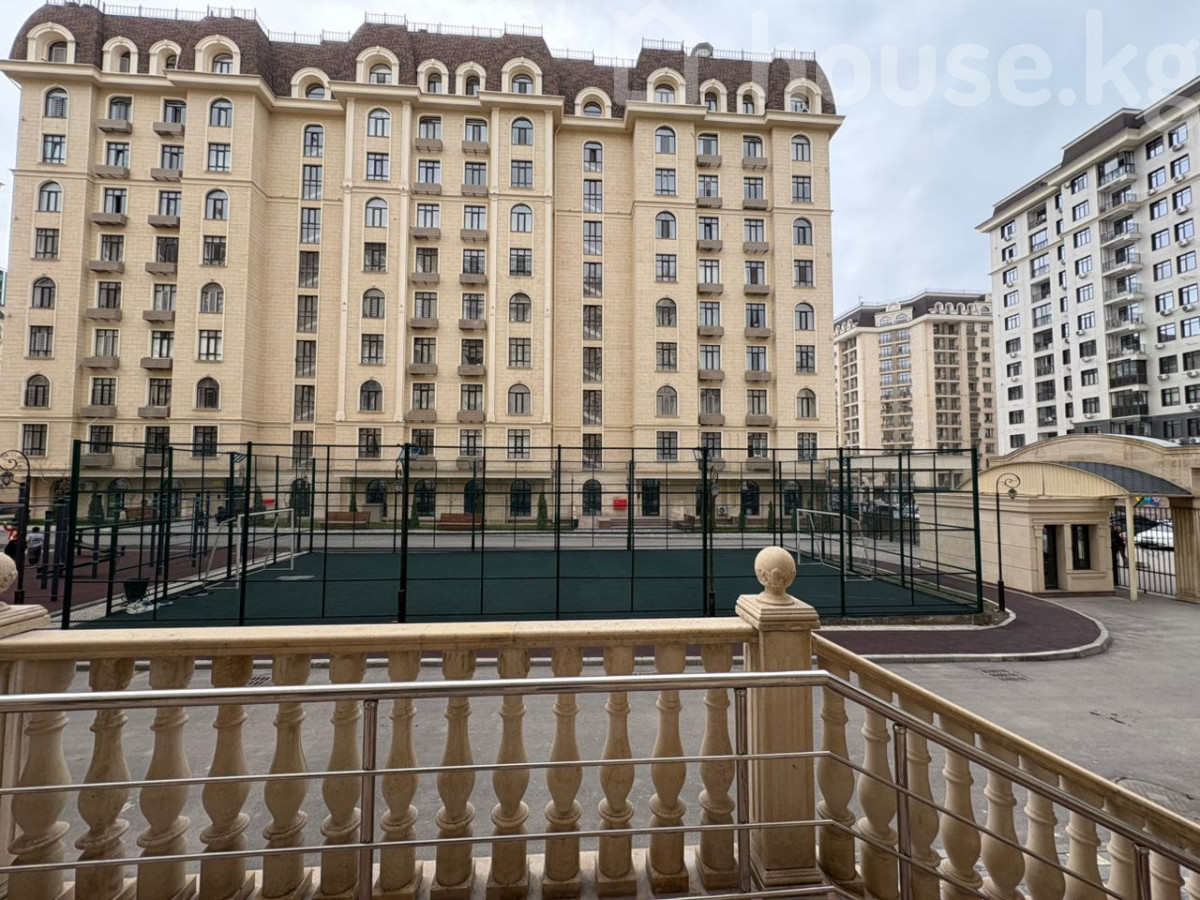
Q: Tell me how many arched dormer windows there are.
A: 14